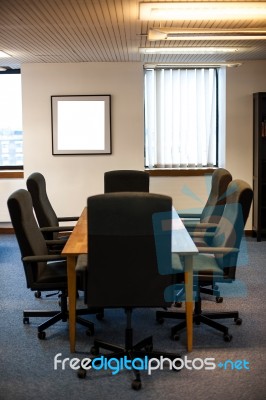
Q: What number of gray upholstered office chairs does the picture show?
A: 6